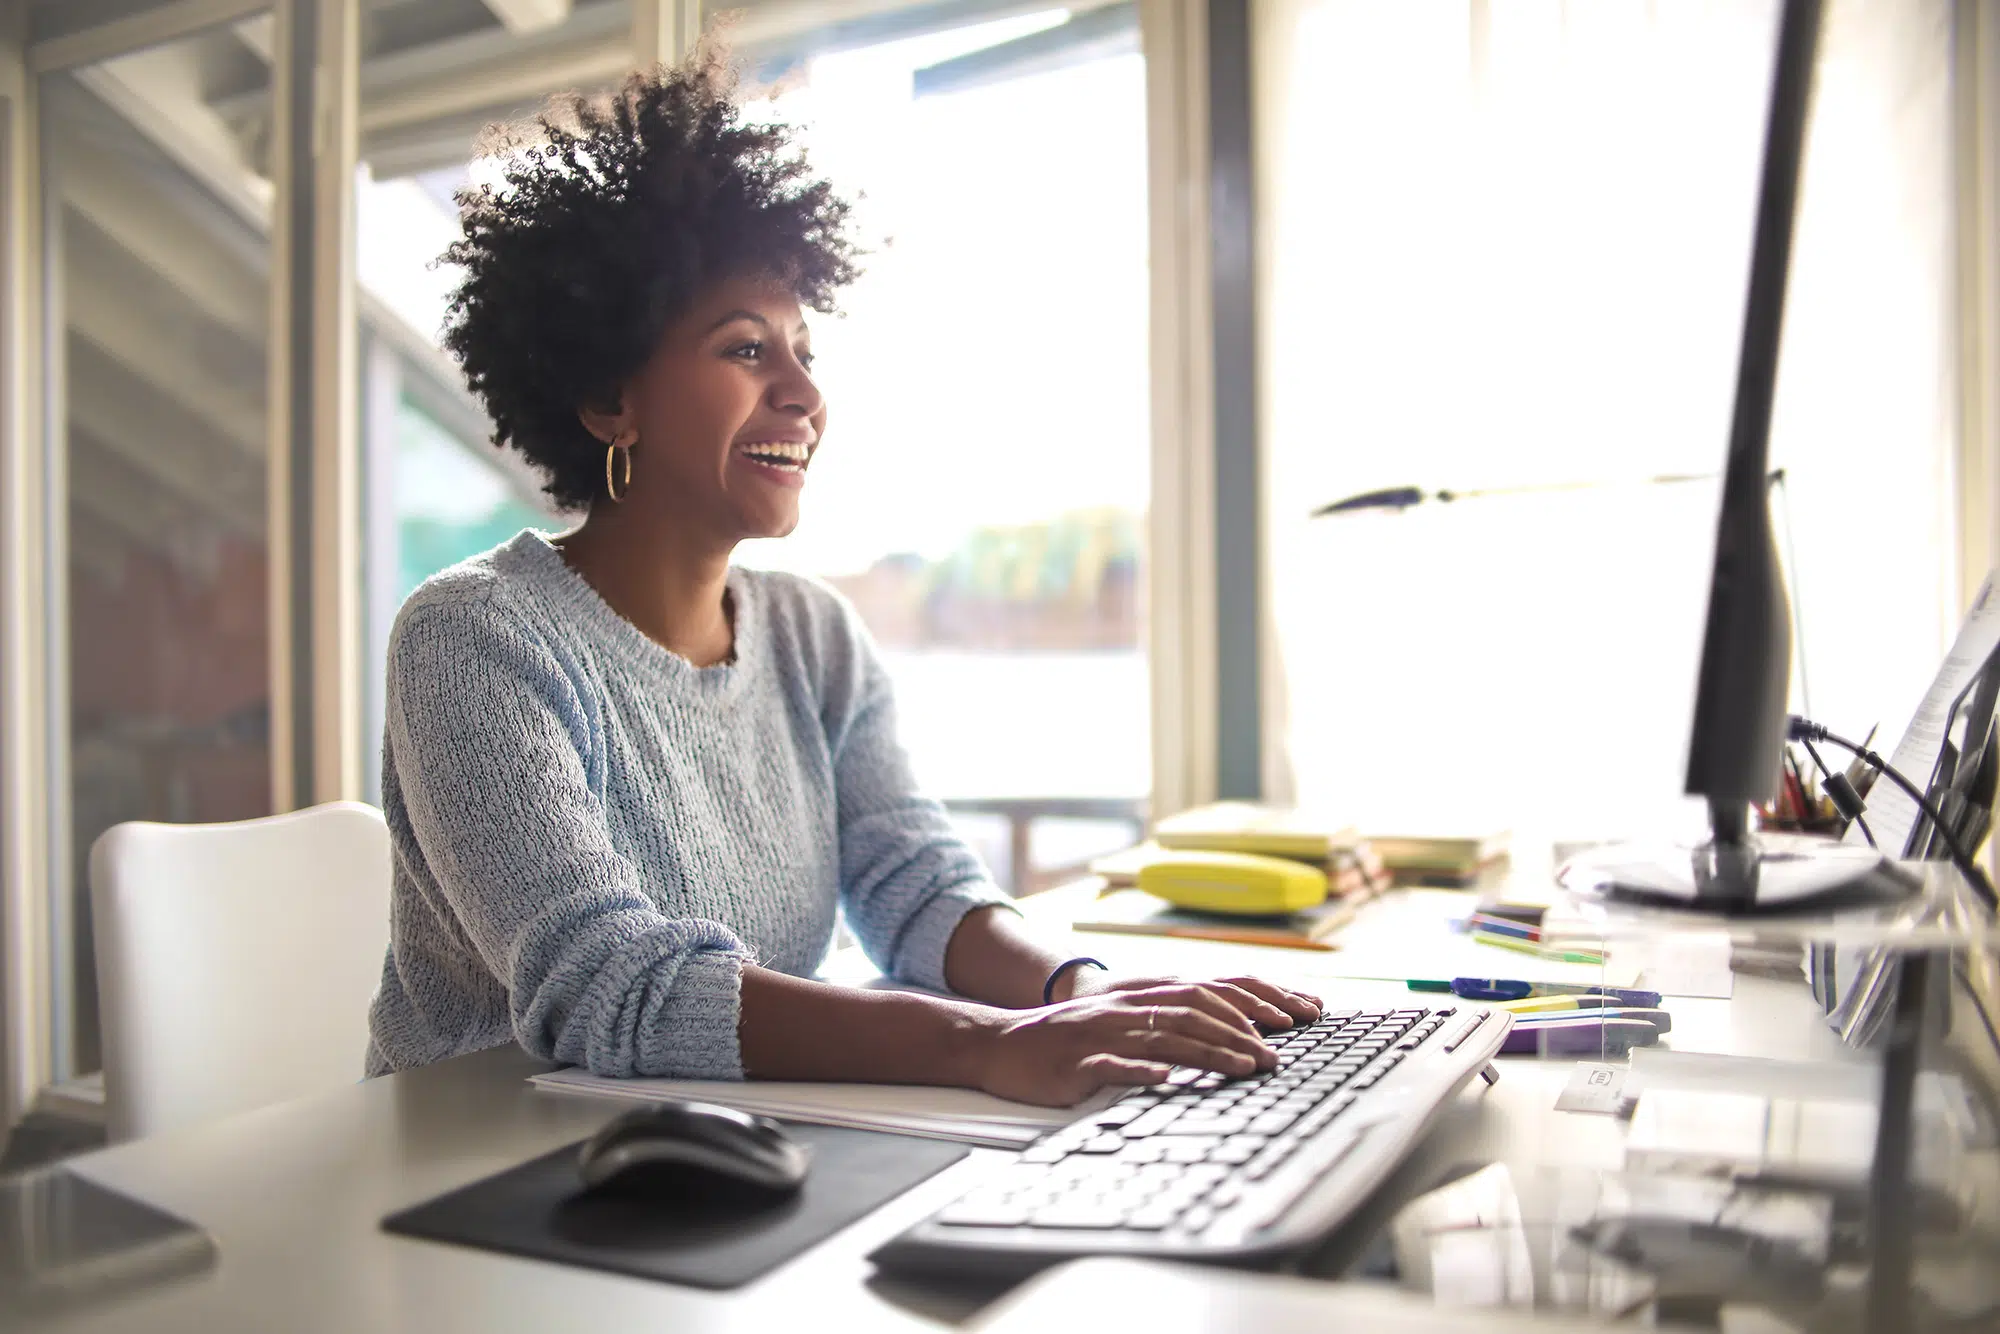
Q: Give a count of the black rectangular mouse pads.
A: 1